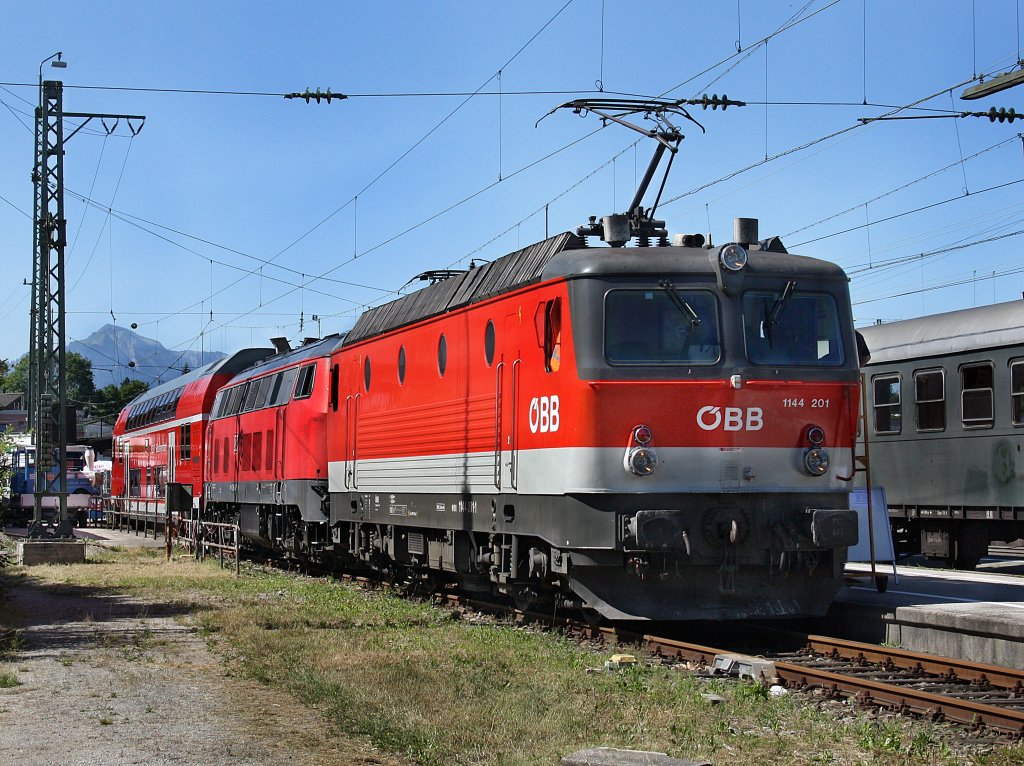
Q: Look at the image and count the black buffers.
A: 2